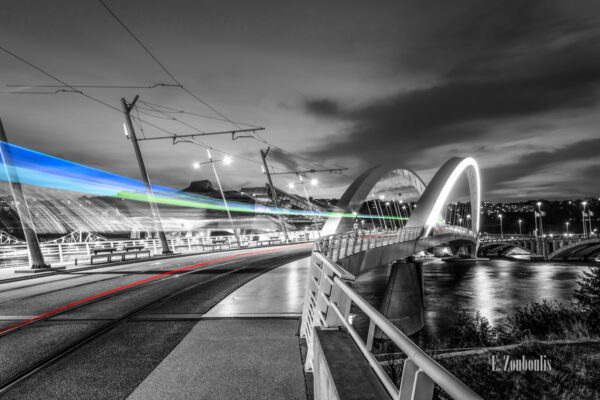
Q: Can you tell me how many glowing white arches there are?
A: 1